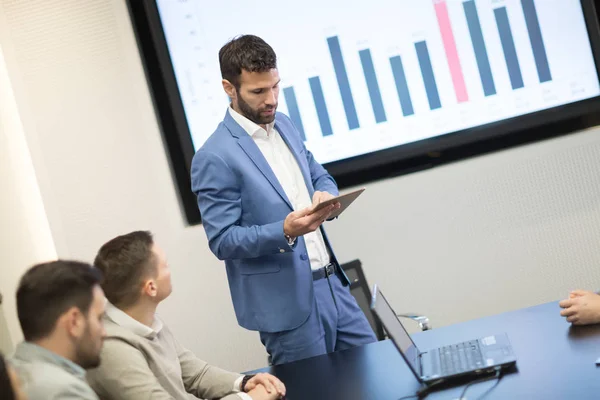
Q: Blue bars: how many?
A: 9